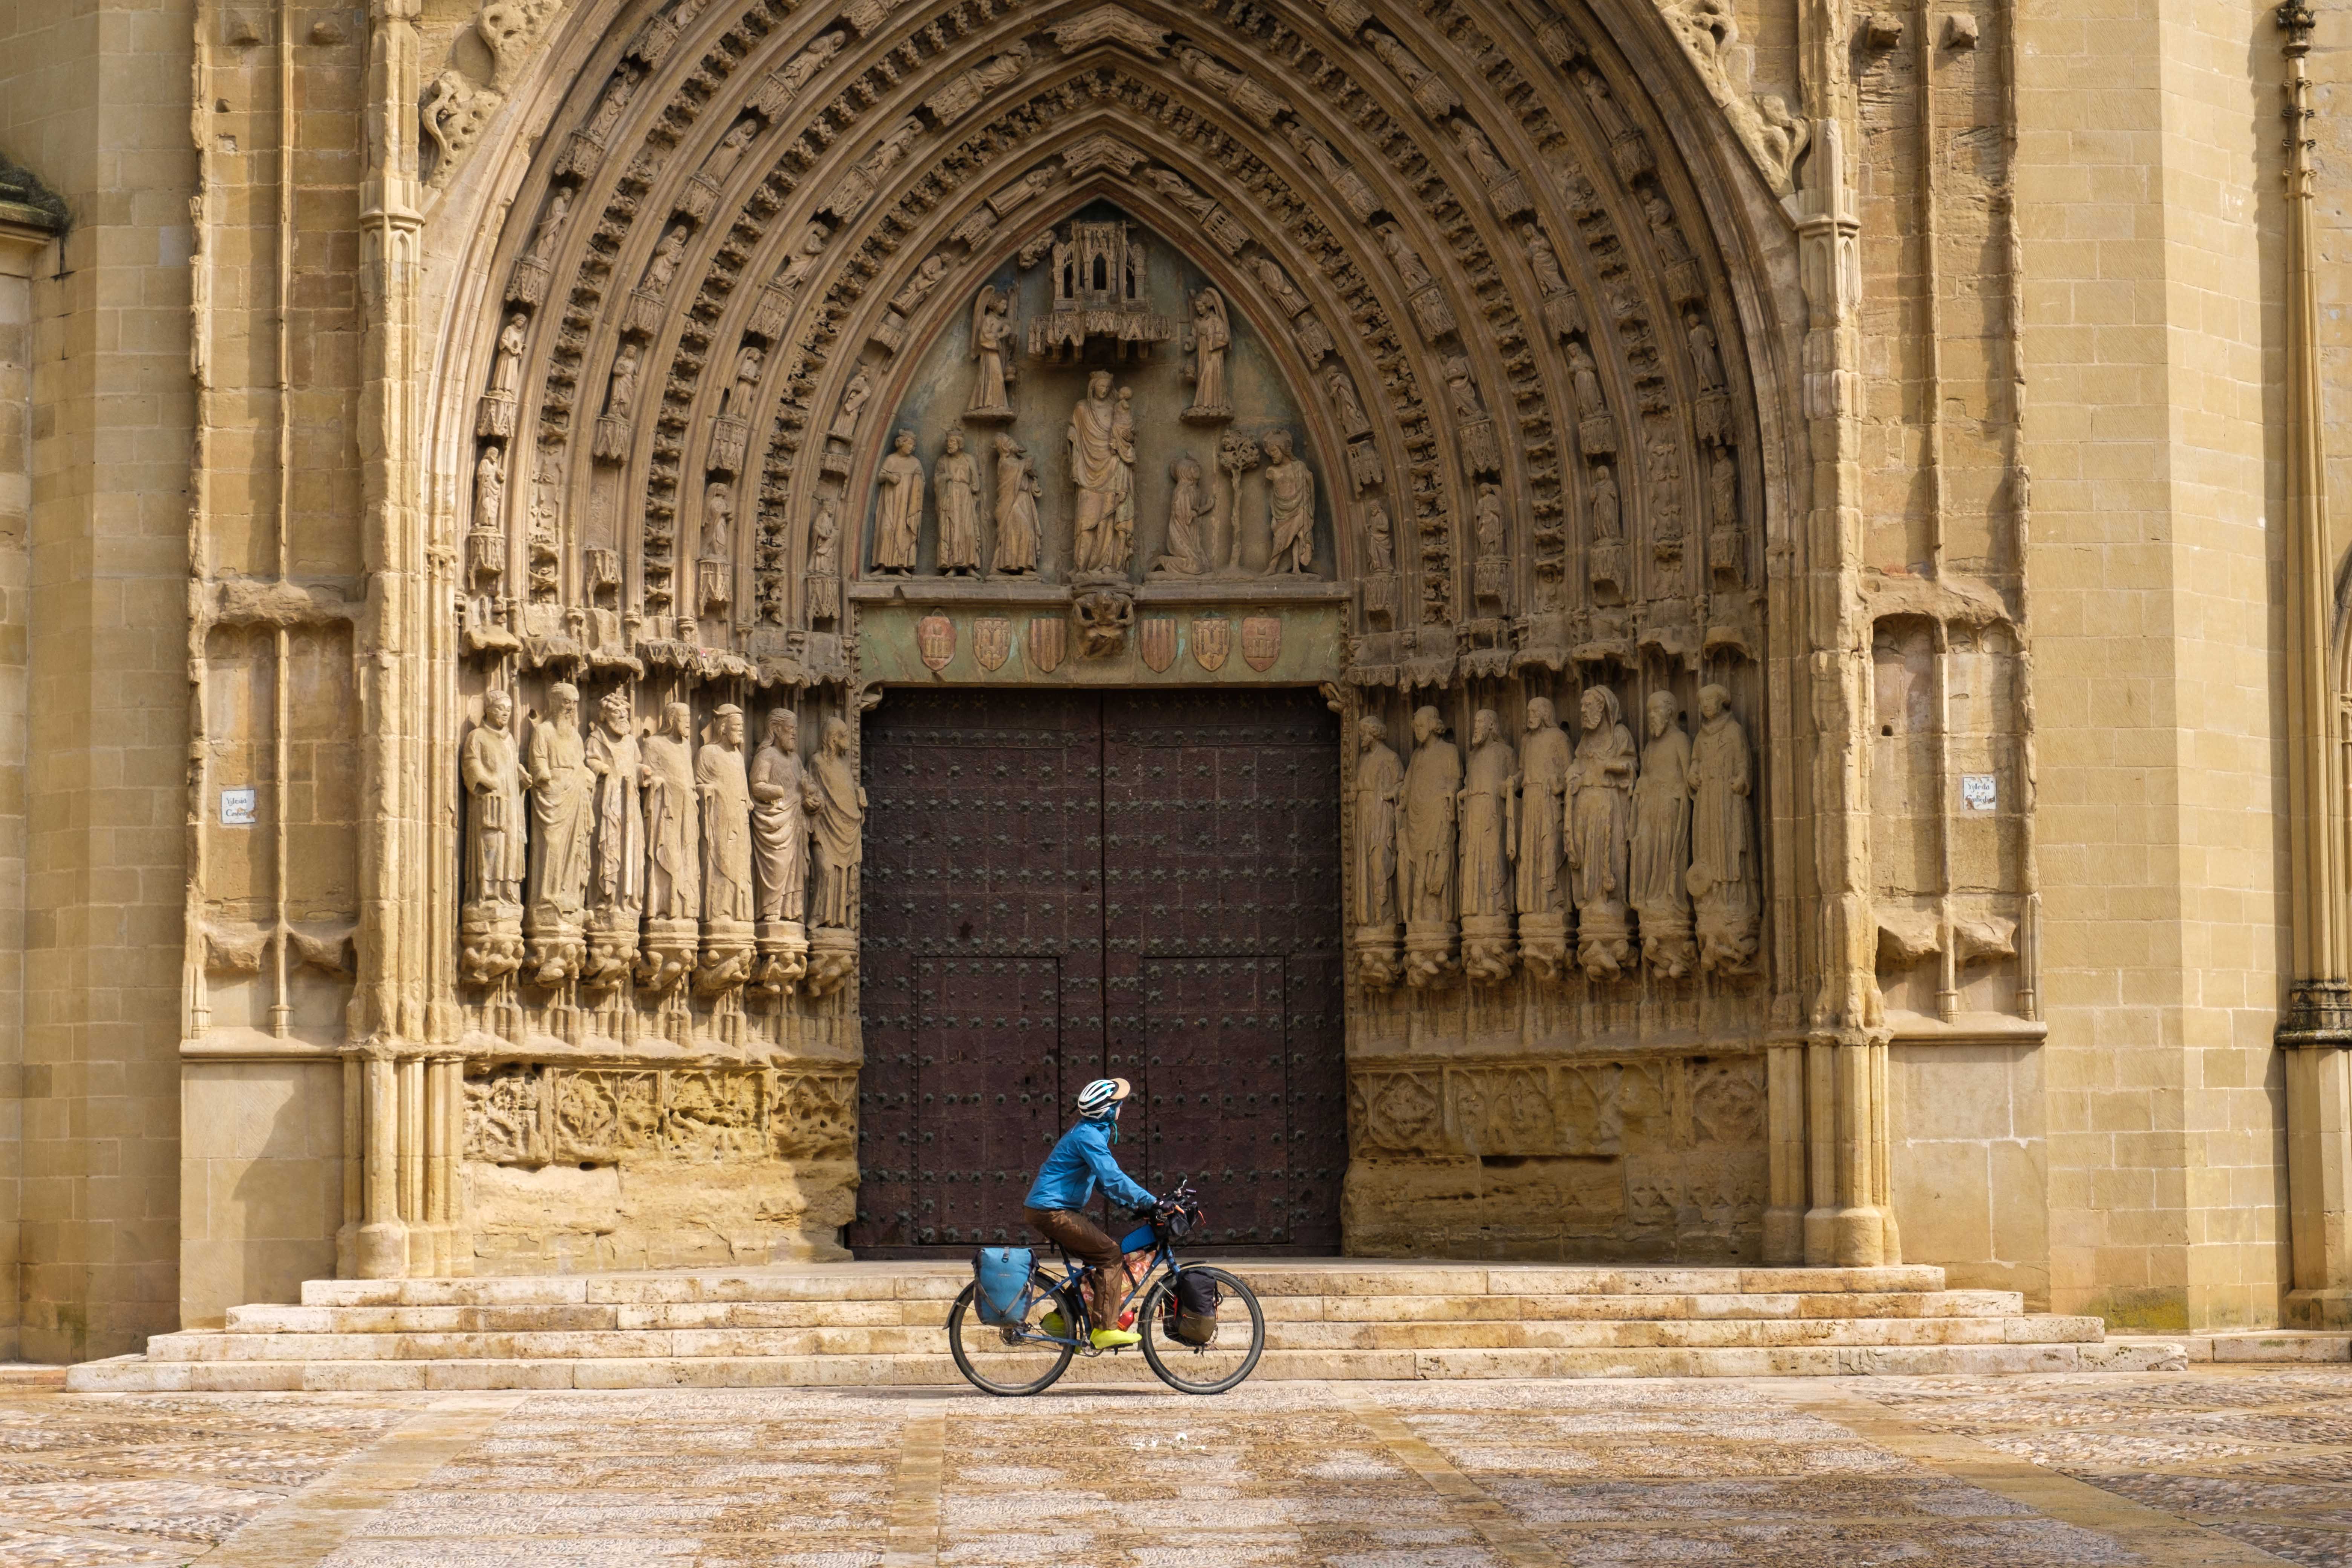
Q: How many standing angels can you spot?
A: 2